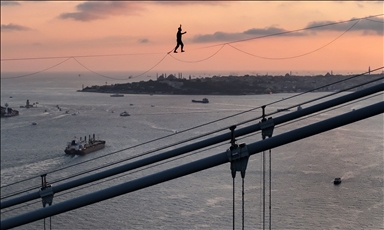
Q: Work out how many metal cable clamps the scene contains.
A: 3